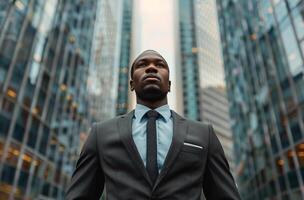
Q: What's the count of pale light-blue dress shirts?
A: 1